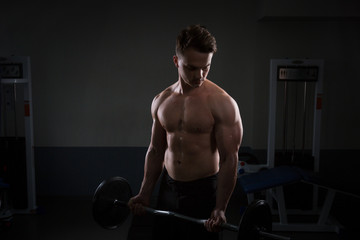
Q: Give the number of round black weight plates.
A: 2